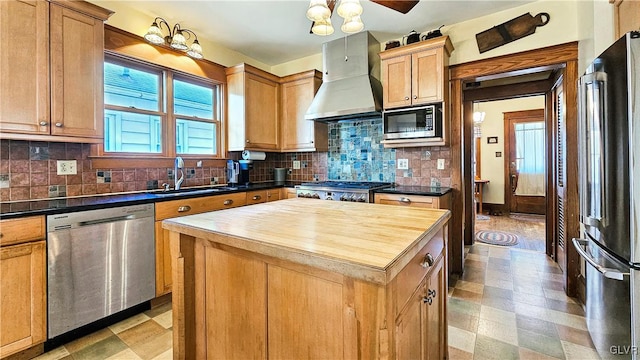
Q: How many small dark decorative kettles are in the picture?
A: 3